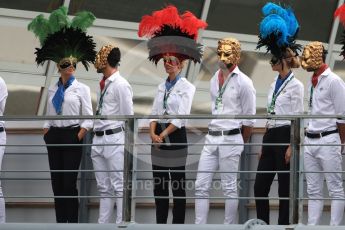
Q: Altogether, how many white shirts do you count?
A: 7